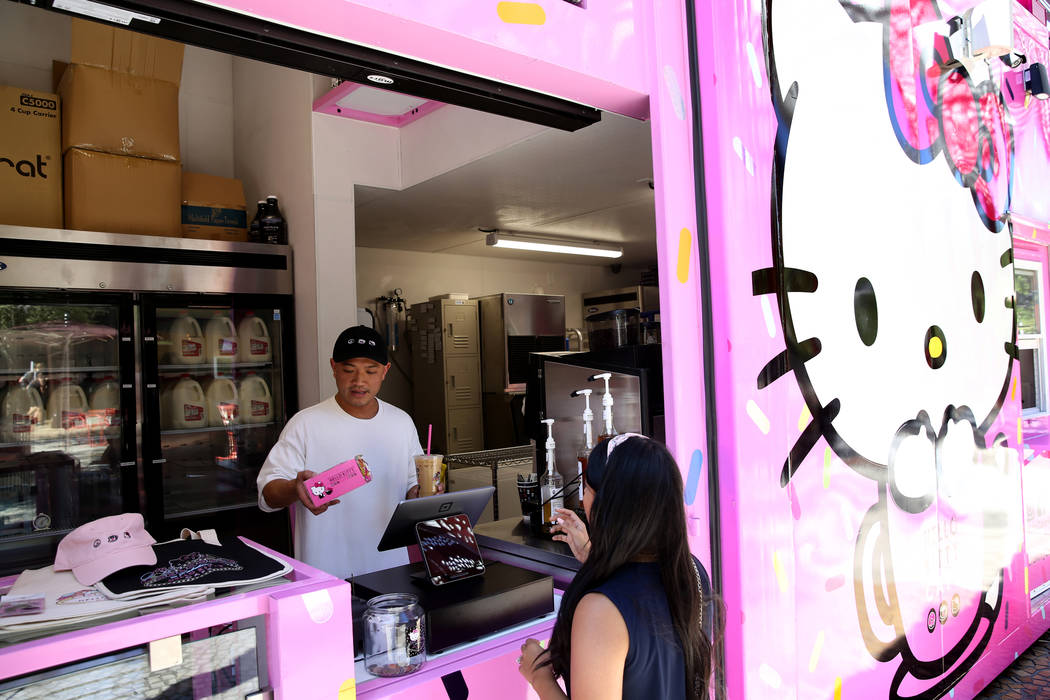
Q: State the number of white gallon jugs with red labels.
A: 9